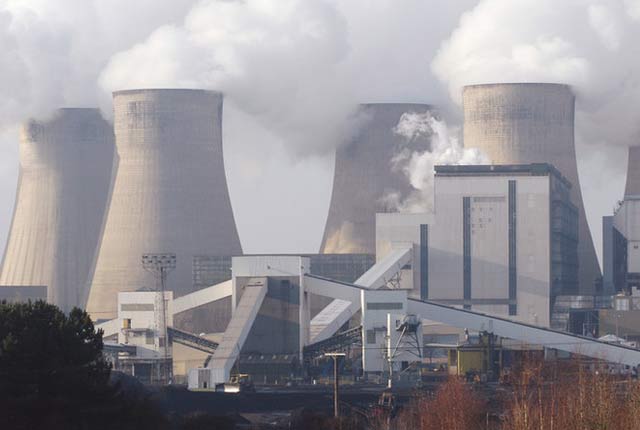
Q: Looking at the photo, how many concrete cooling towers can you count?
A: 5